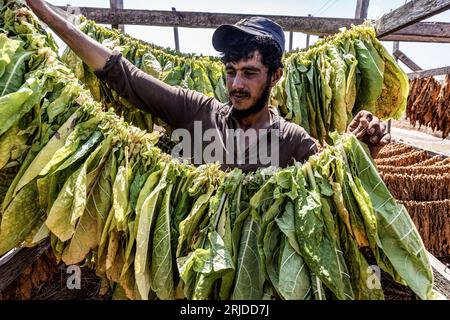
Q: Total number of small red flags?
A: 0